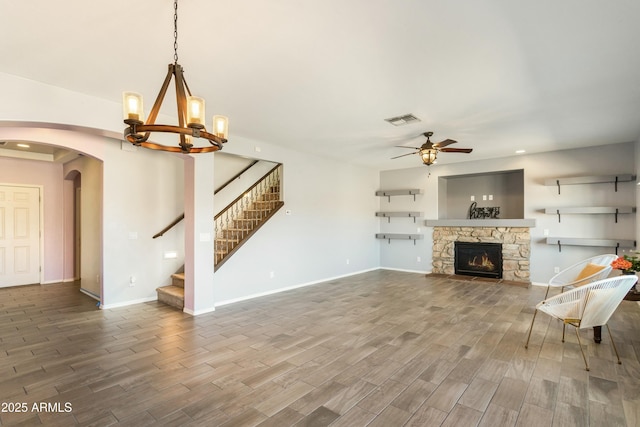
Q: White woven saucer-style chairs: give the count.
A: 2